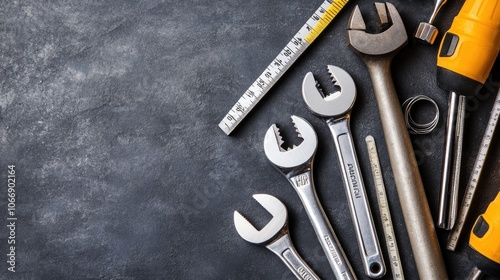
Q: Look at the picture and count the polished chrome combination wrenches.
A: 3